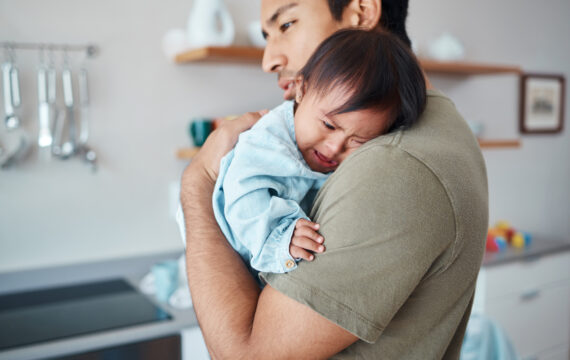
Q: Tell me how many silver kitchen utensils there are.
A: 6